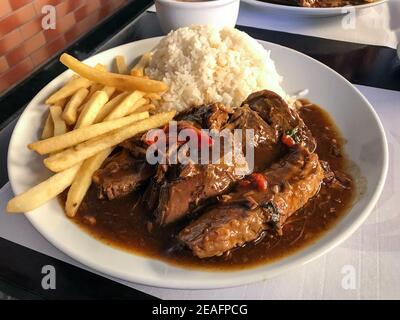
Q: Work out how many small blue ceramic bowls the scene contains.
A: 0